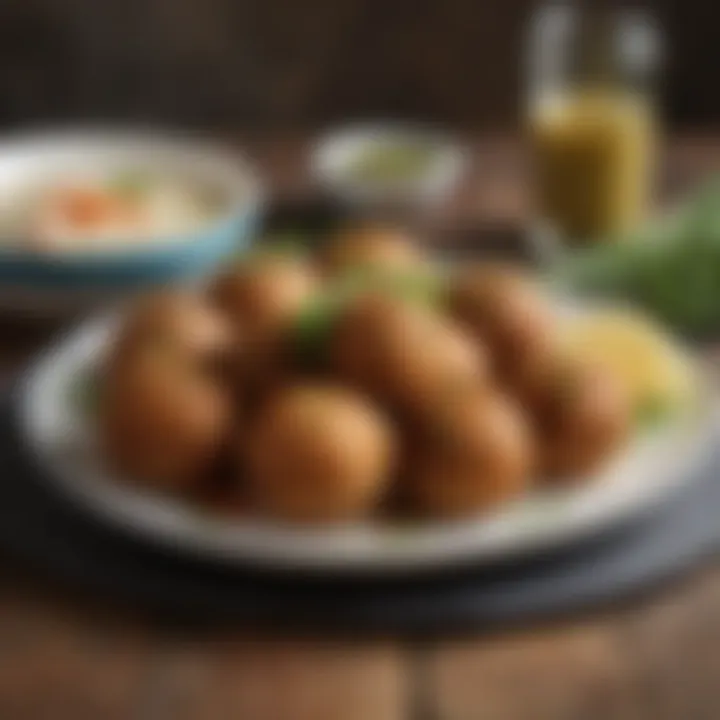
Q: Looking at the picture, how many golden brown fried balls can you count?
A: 9